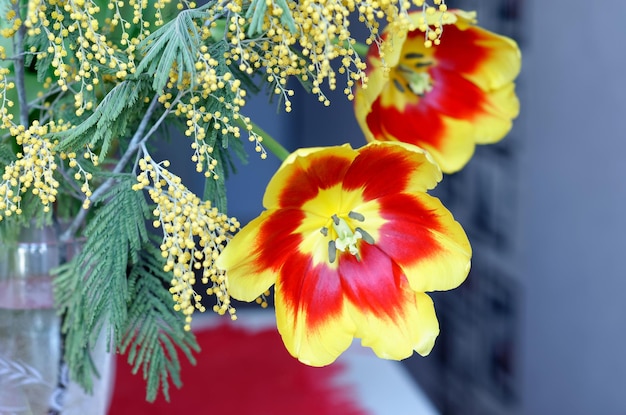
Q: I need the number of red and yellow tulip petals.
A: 12